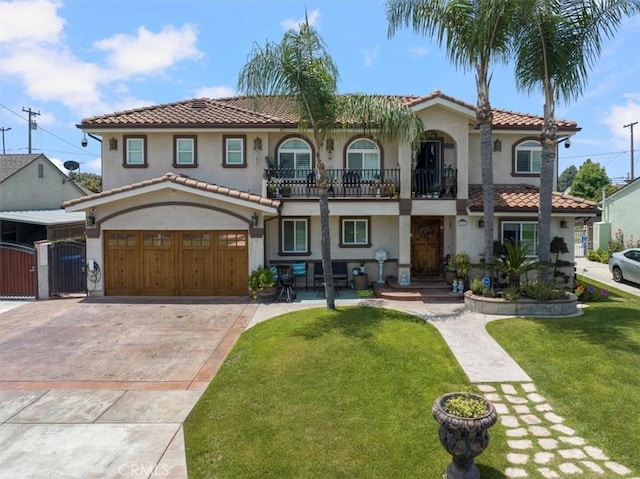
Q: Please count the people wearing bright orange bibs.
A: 0